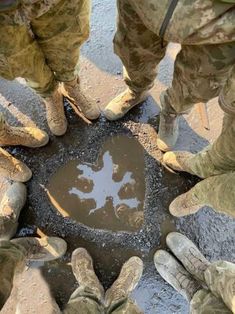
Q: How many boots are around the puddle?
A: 14